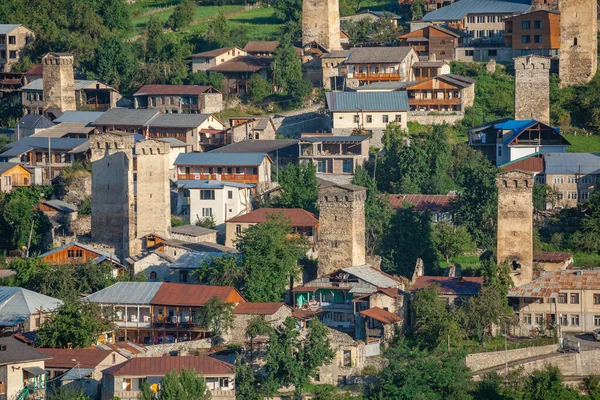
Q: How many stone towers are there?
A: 8